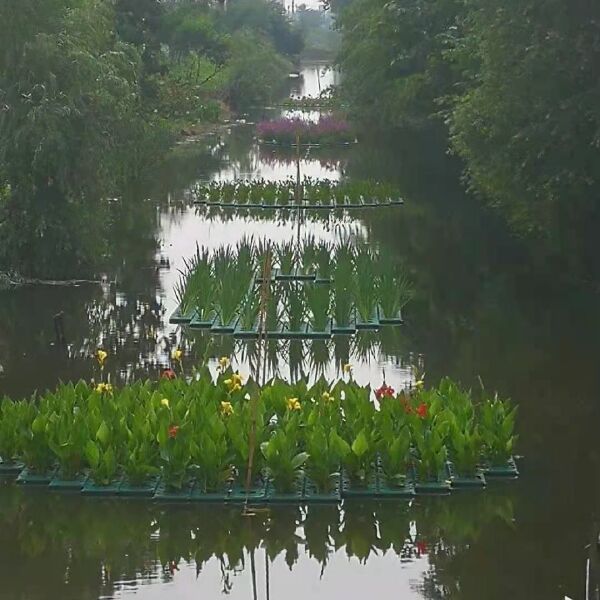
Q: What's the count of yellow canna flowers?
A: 11